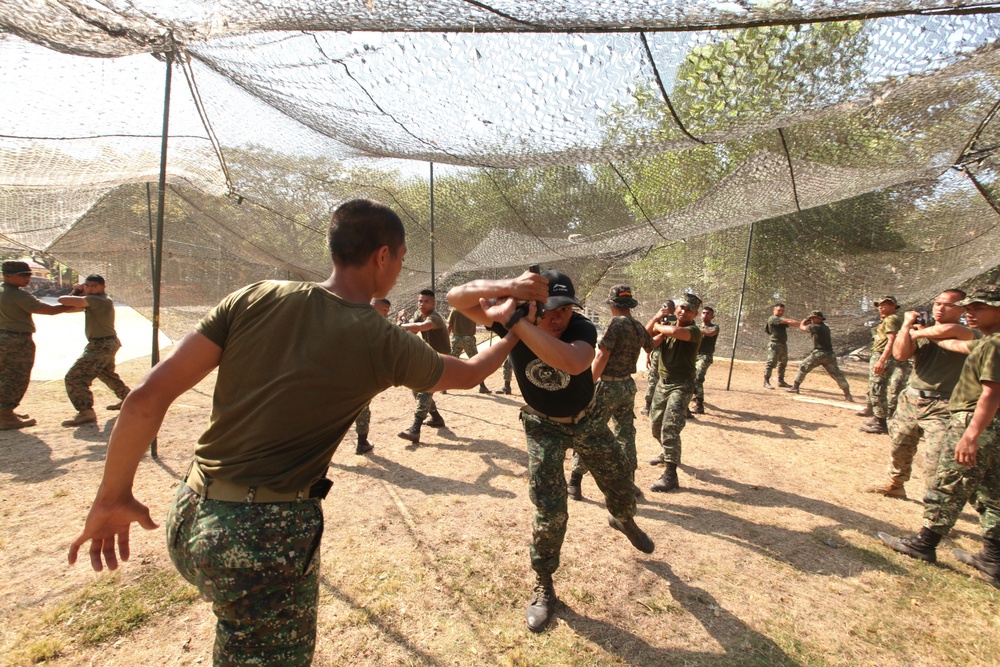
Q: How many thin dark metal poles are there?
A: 4